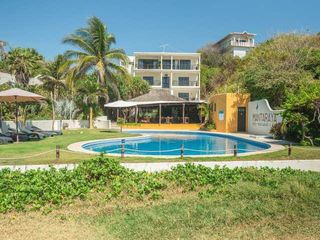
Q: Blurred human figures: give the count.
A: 0